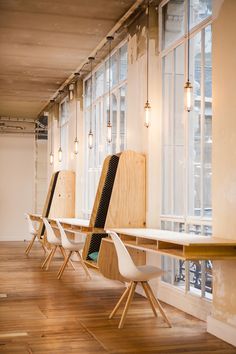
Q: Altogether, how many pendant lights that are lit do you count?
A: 7